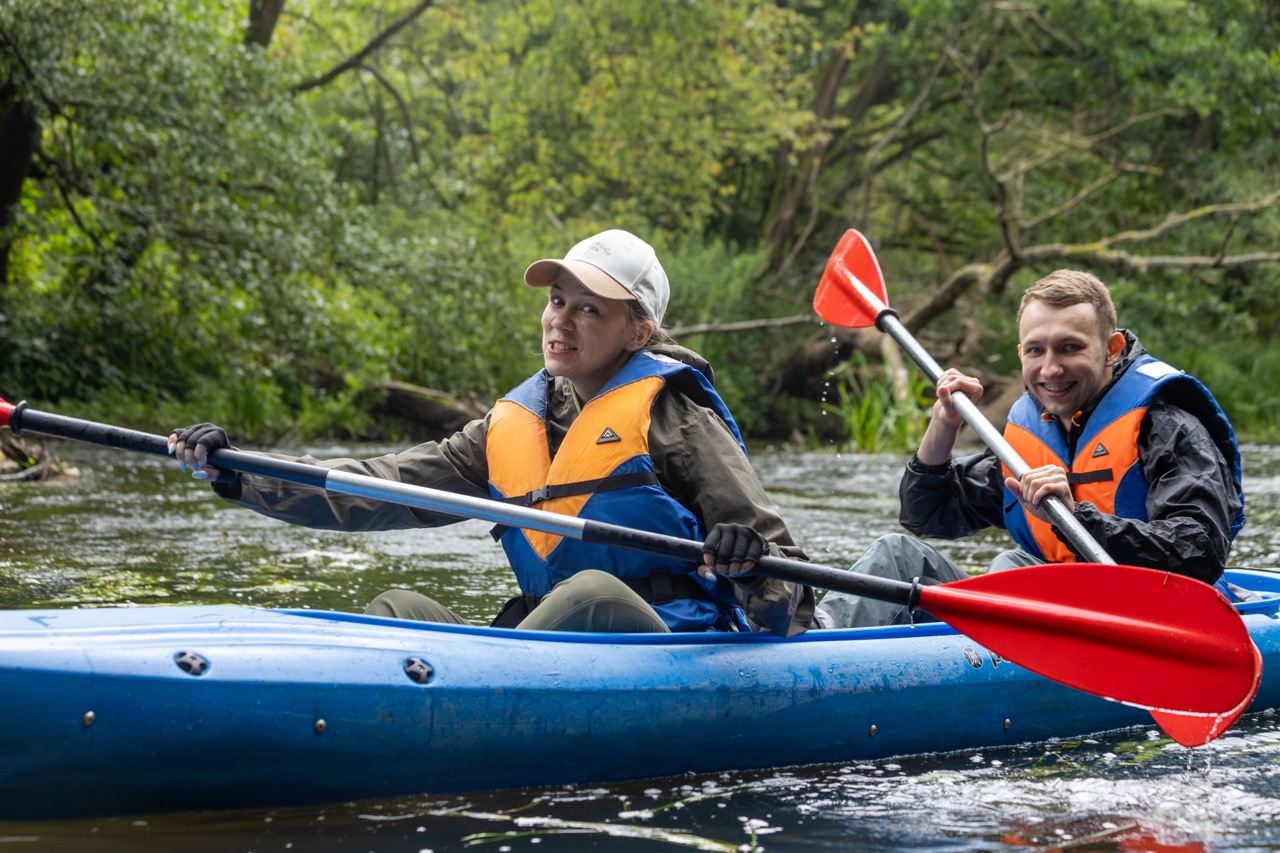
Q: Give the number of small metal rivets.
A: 4